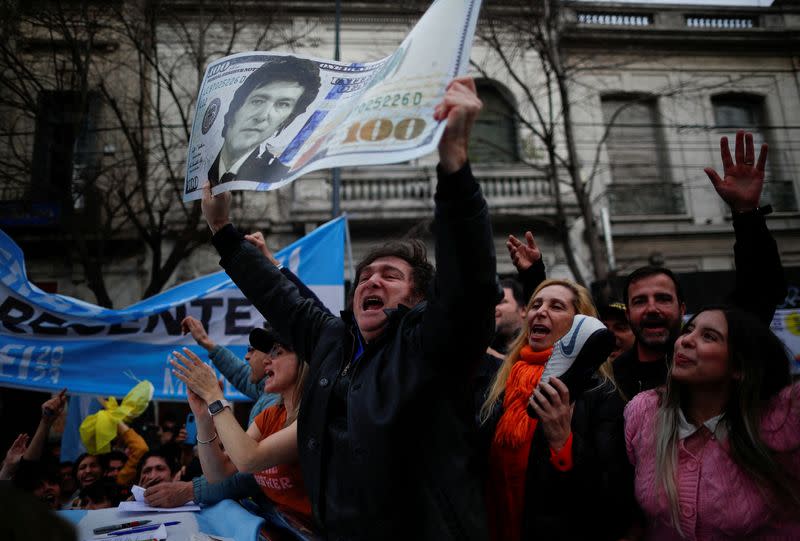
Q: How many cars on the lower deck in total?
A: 0